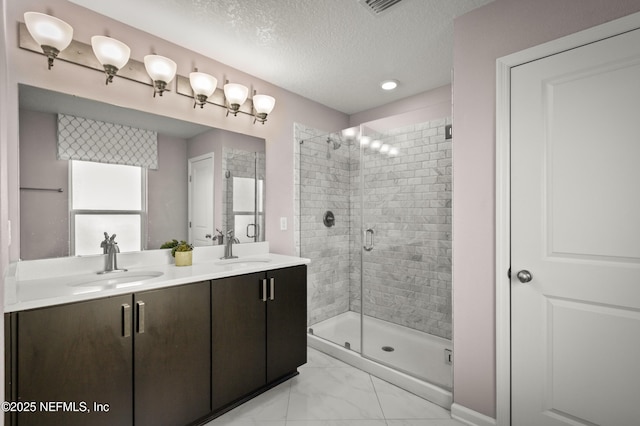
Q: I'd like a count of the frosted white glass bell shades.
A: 6